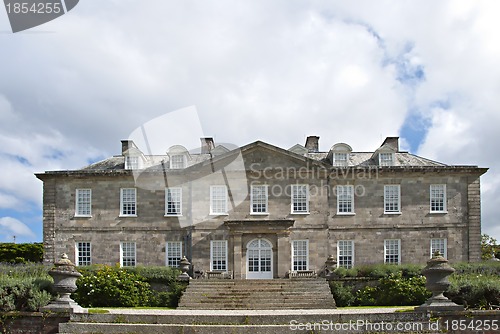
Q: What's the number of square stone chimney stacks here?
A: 4